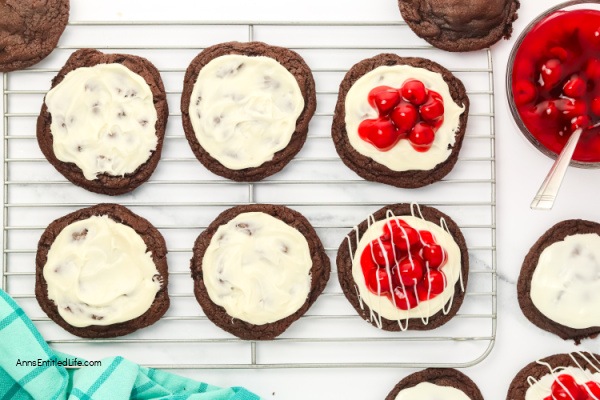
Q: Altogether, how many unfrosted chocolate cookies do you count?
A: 2